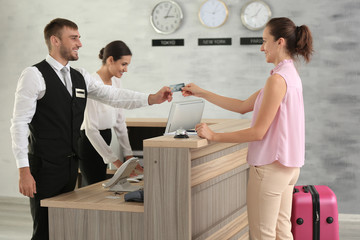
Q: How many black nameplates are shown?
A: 3